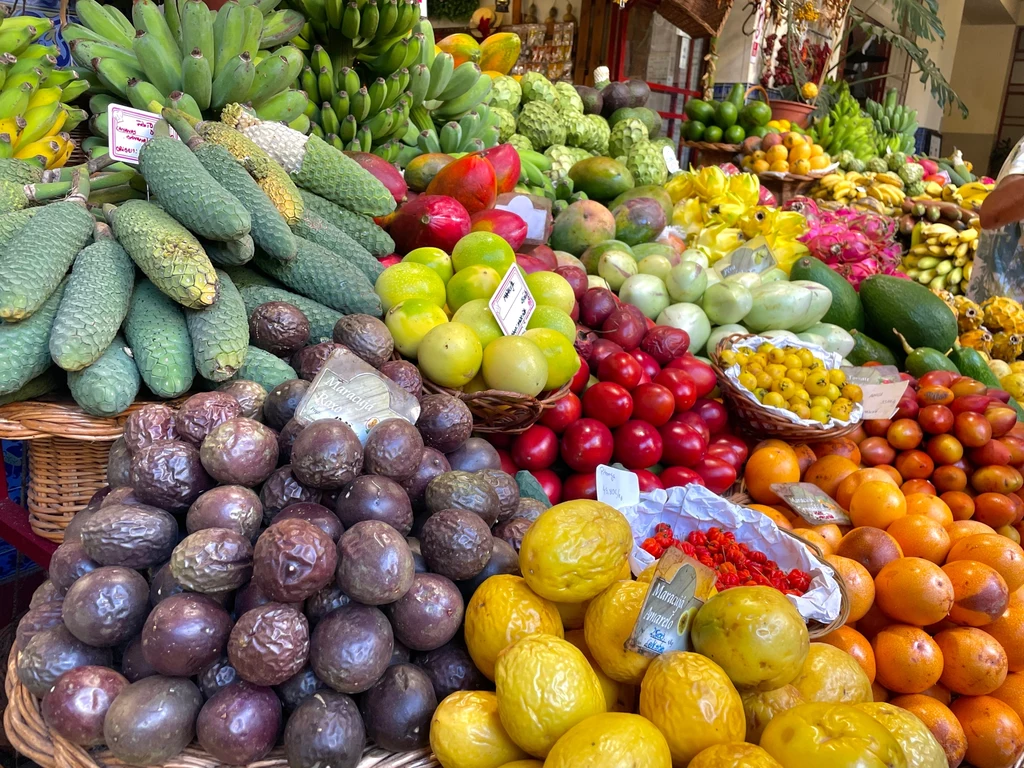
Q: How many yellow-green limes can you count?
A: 11